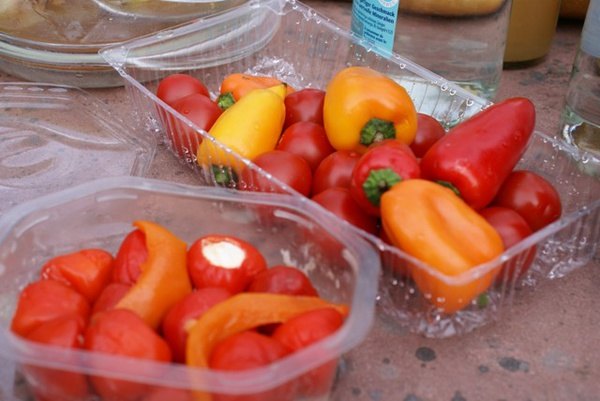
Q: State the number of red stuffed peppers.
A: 1